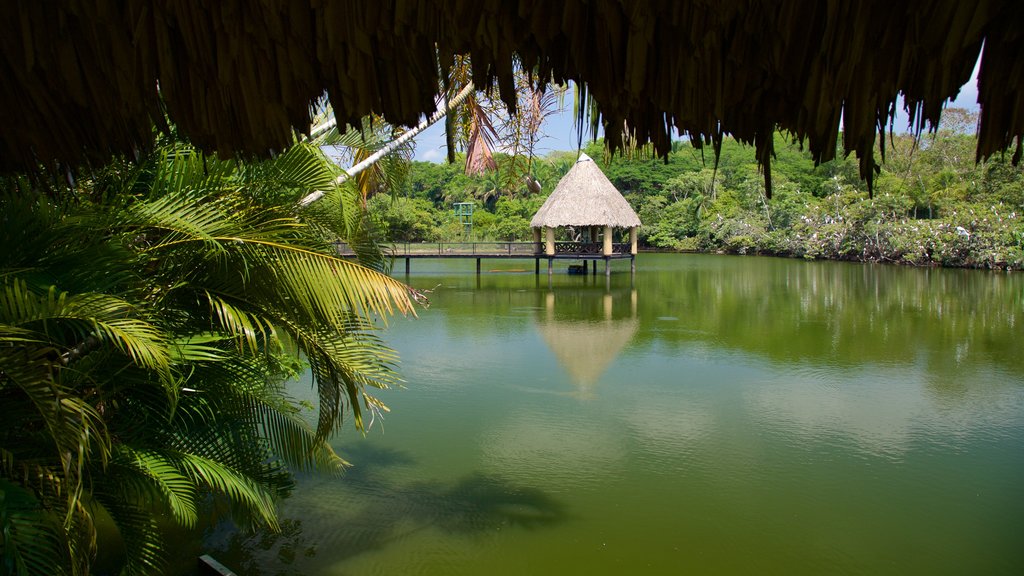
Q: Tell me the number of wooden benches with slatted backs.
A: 0